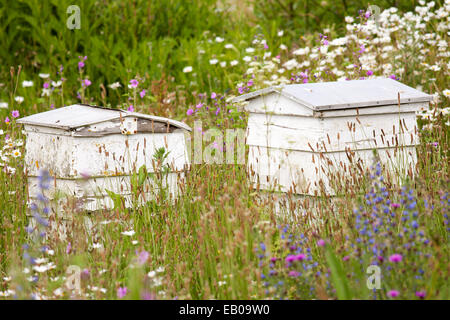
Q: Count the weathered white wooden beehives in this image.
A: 2